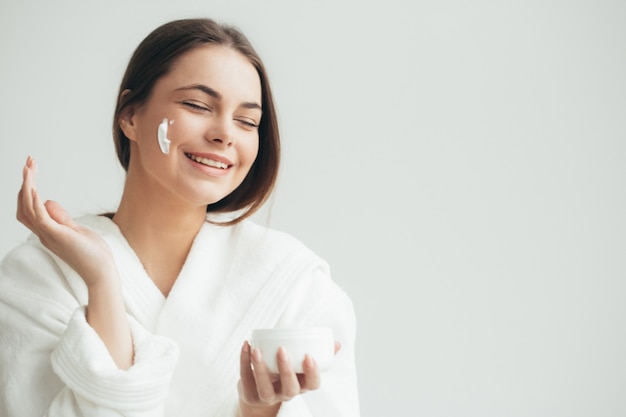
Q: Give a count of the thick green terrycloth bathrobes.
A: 0